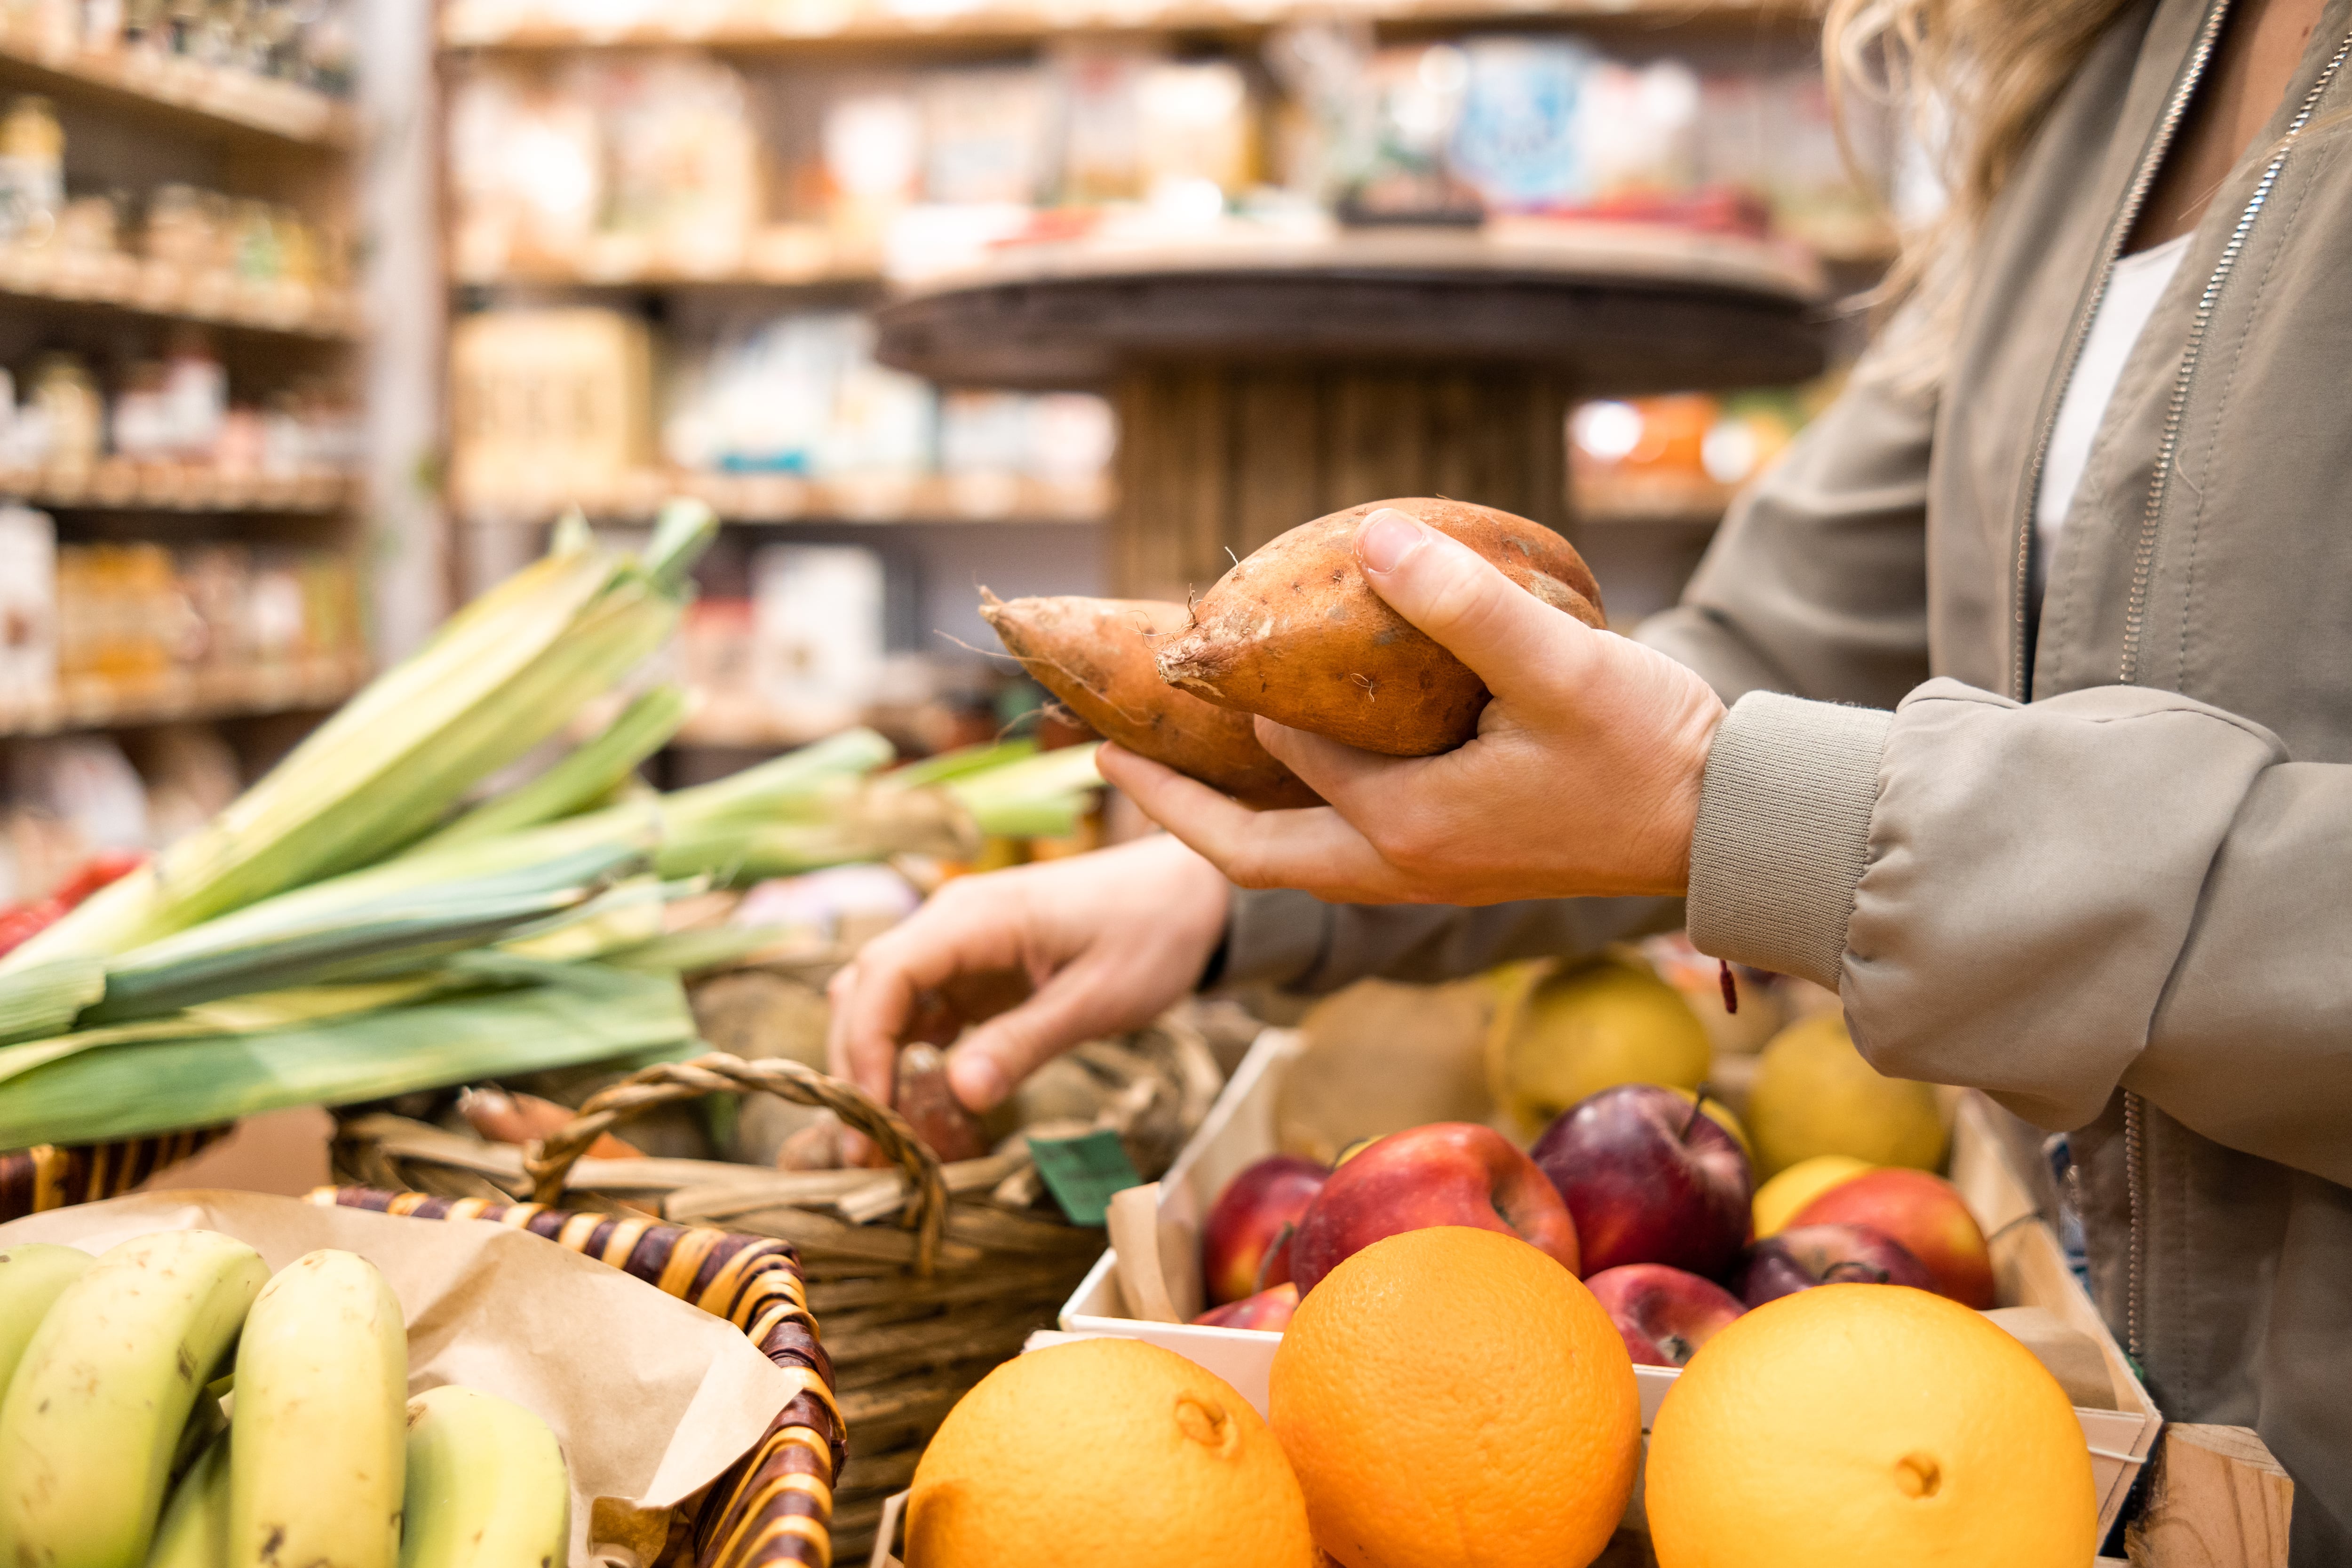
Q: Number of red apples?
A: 7